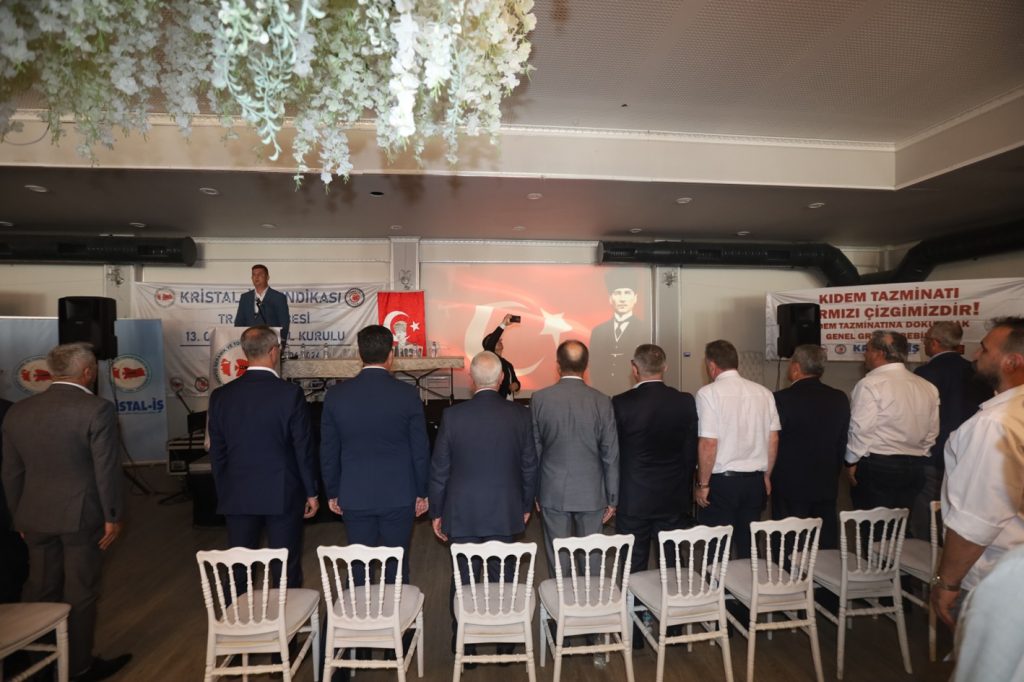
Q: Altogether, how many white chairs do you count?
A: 9